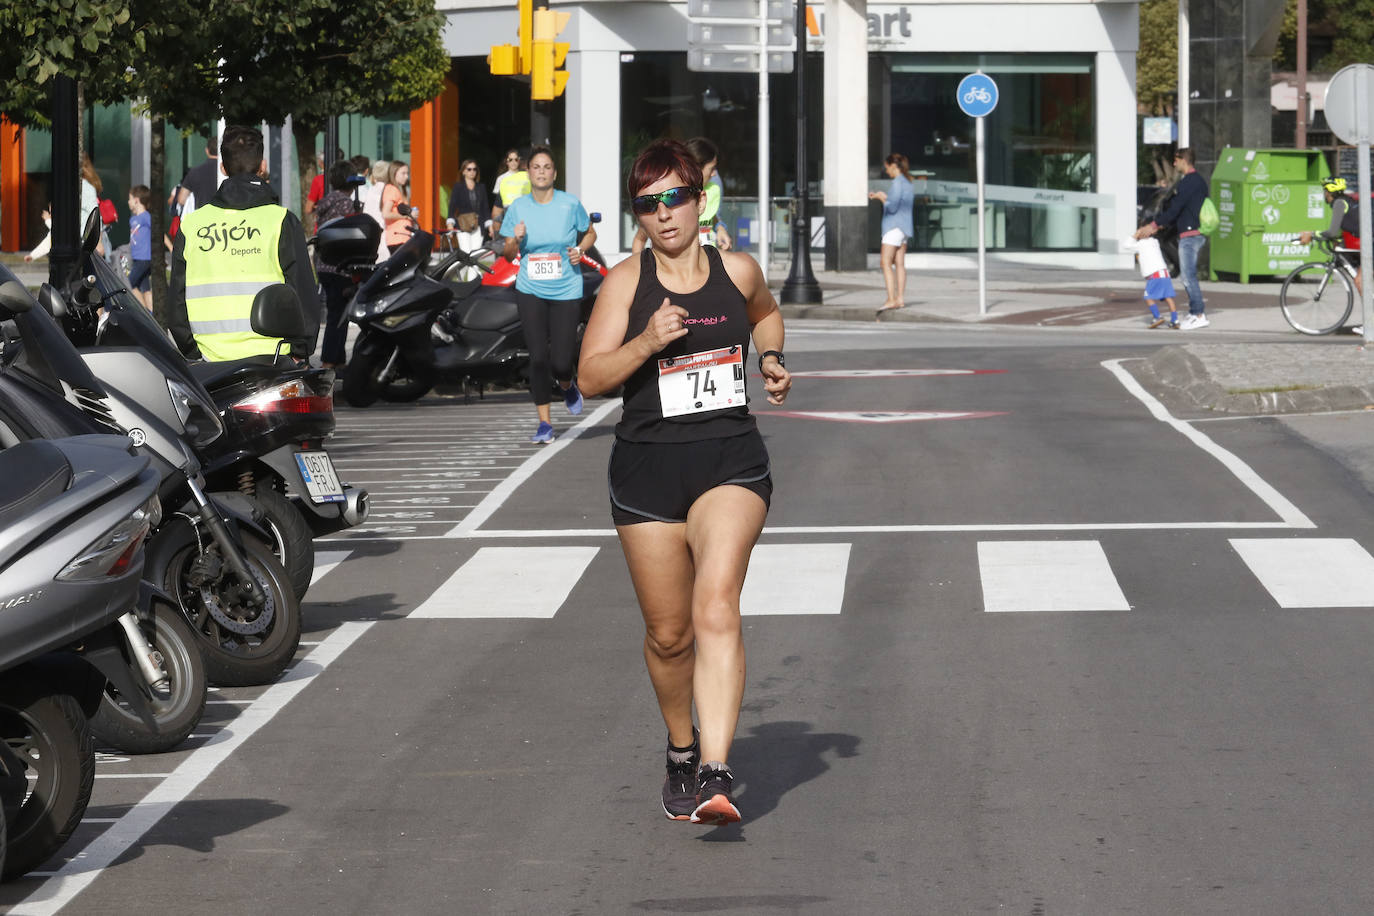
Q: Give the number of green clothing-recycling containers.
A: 1